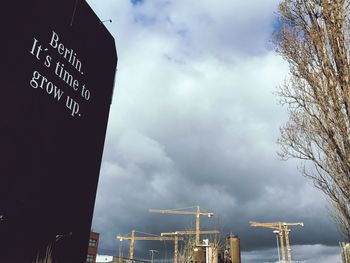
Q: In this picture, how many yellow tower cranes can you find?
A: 5